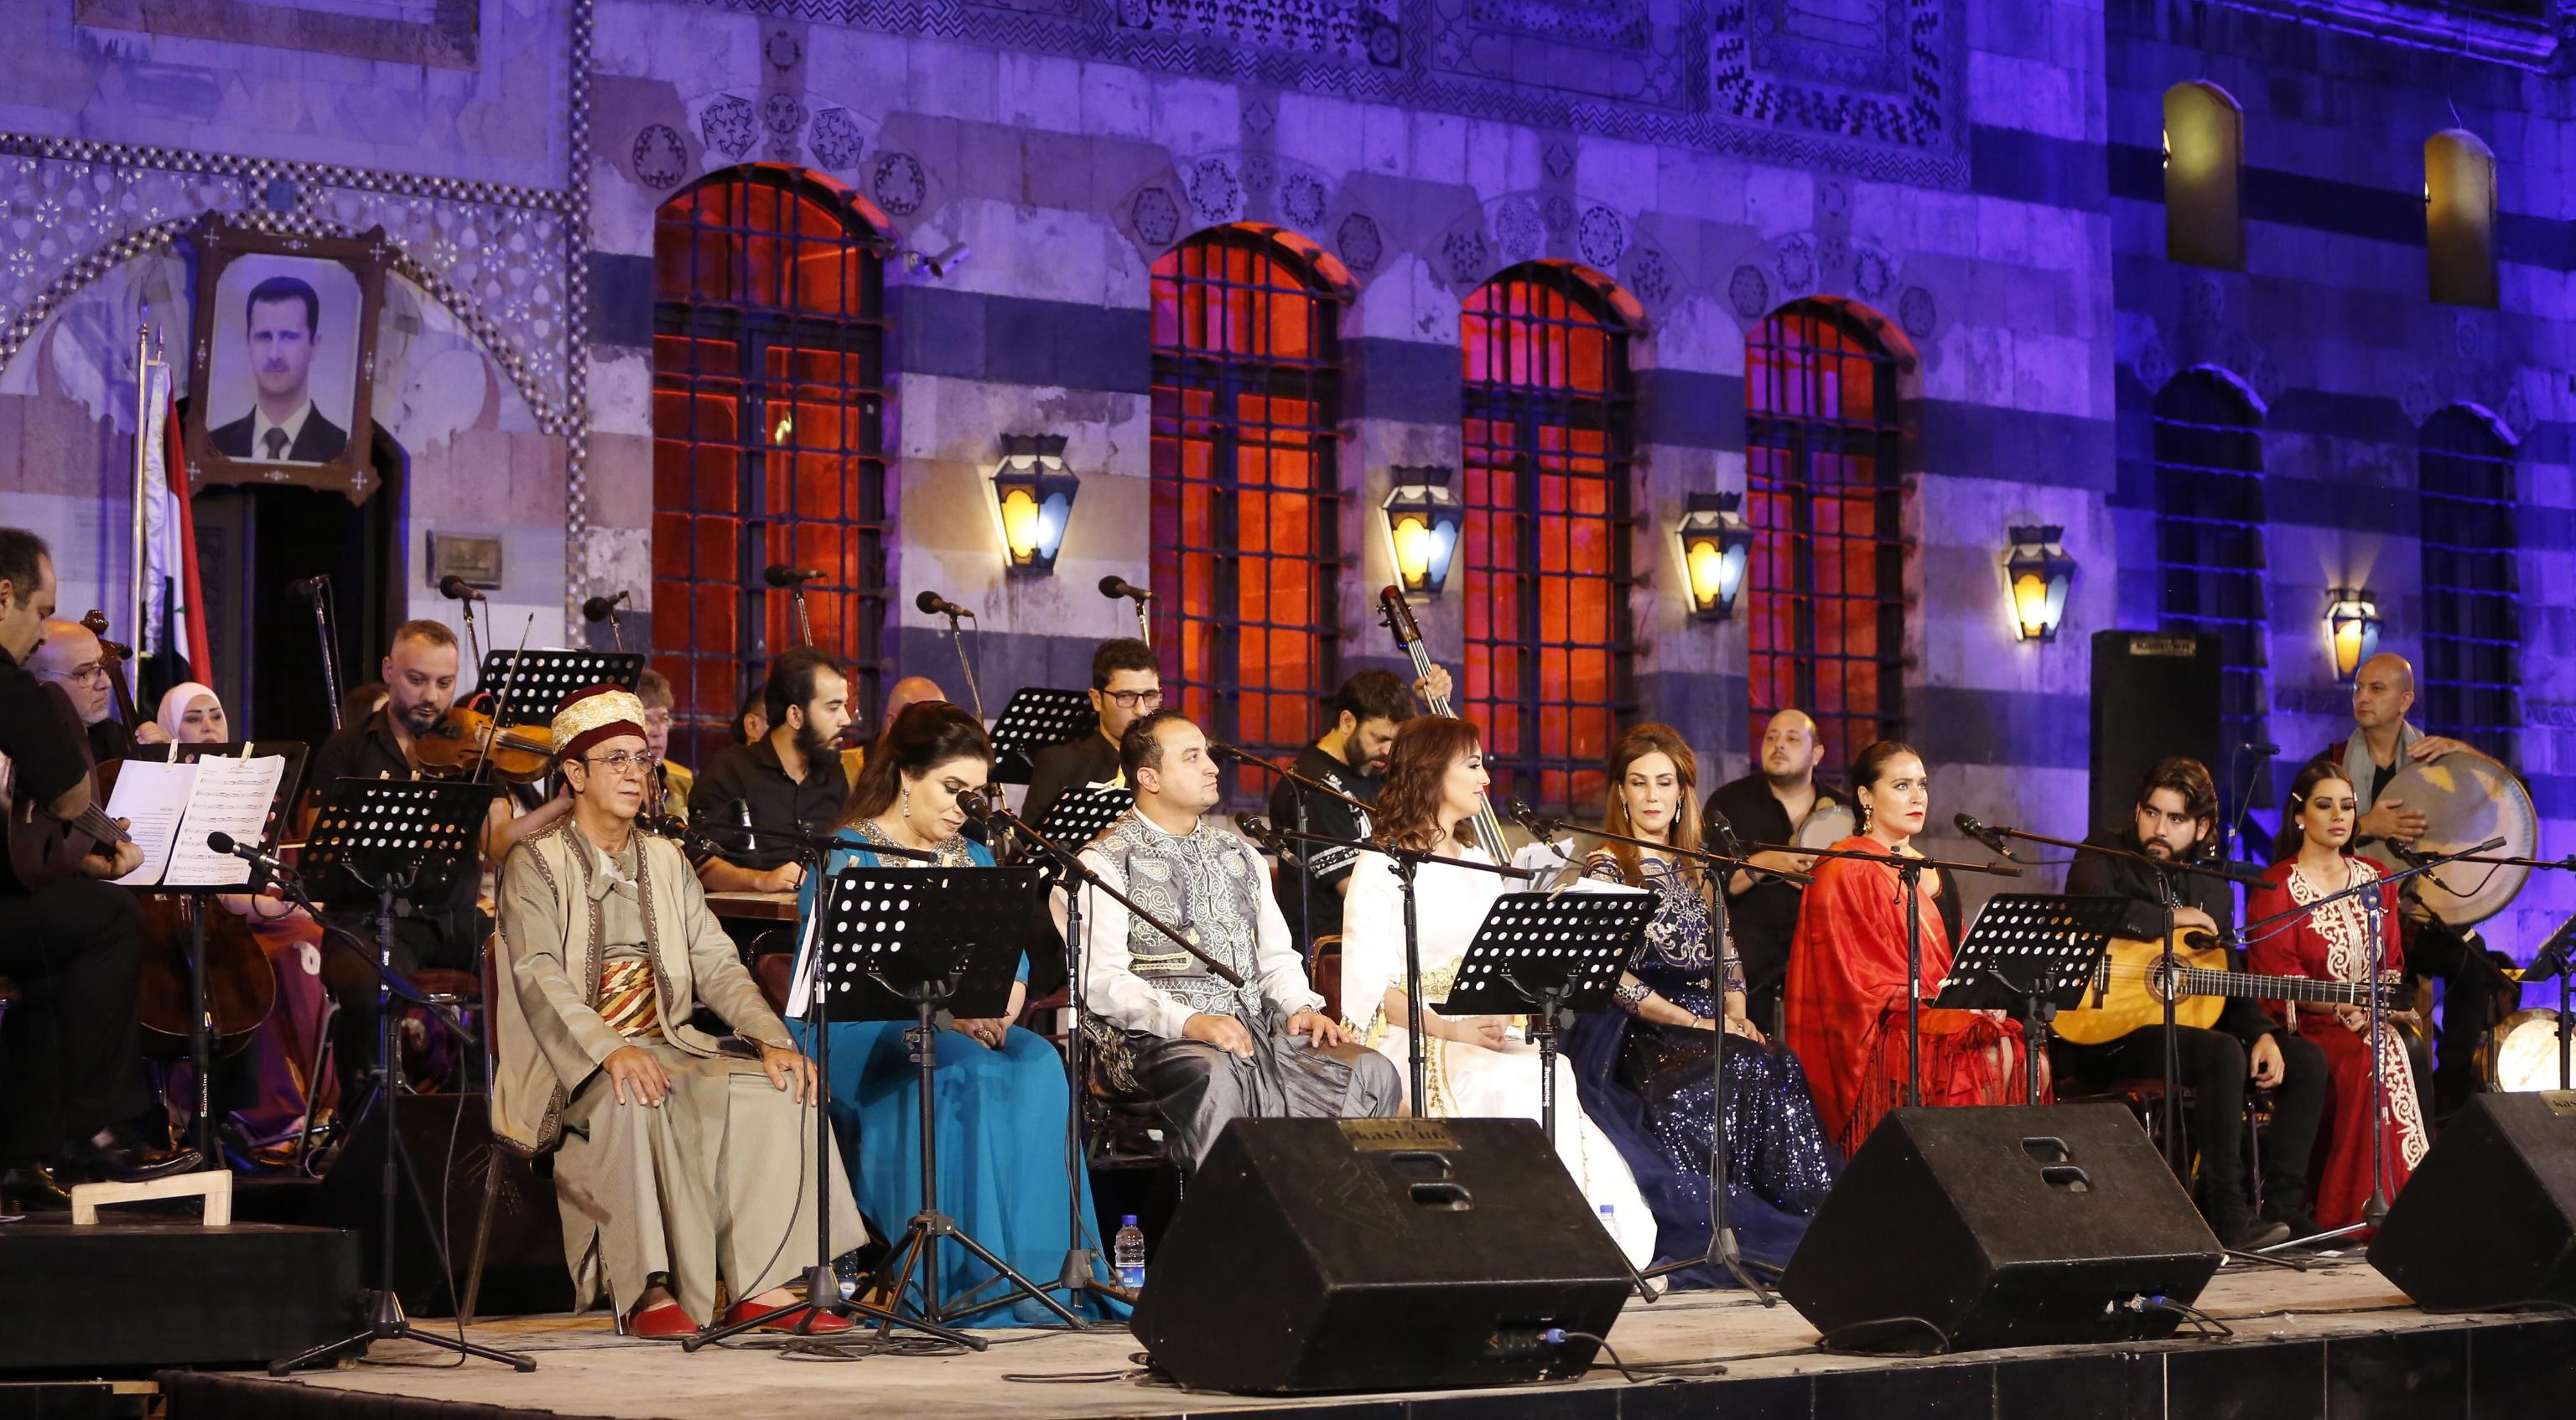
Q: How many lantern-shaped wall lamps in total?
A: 5